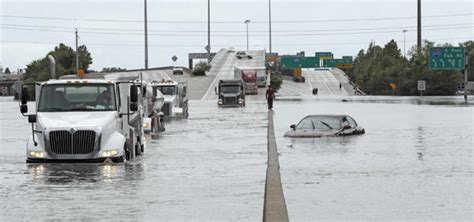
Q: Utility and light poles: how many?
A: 7